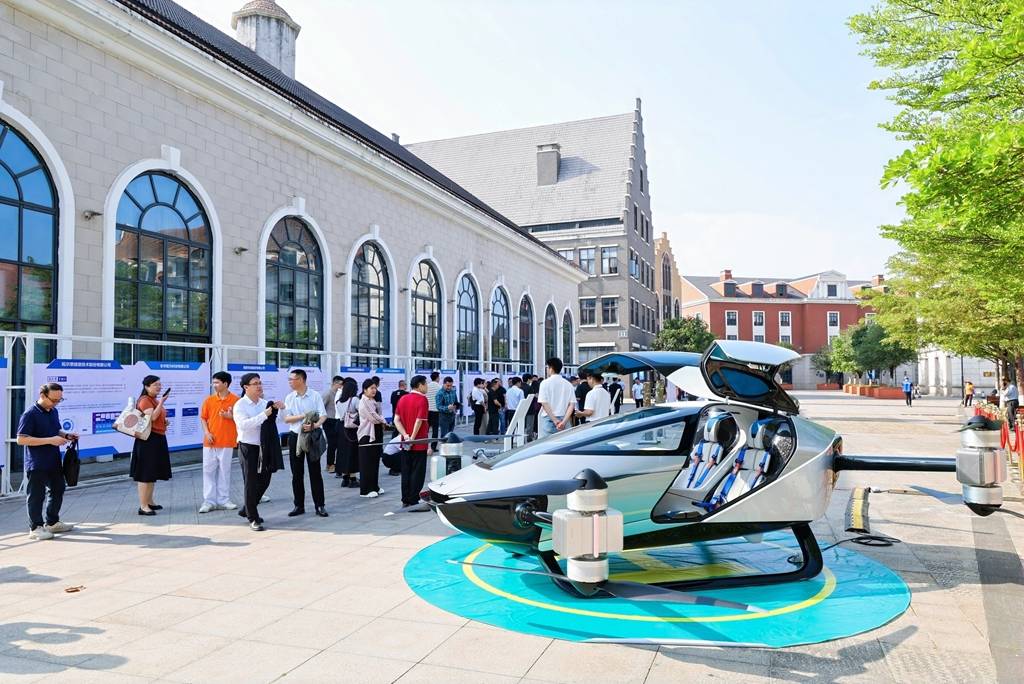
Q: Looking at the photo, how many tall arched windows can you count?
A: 10